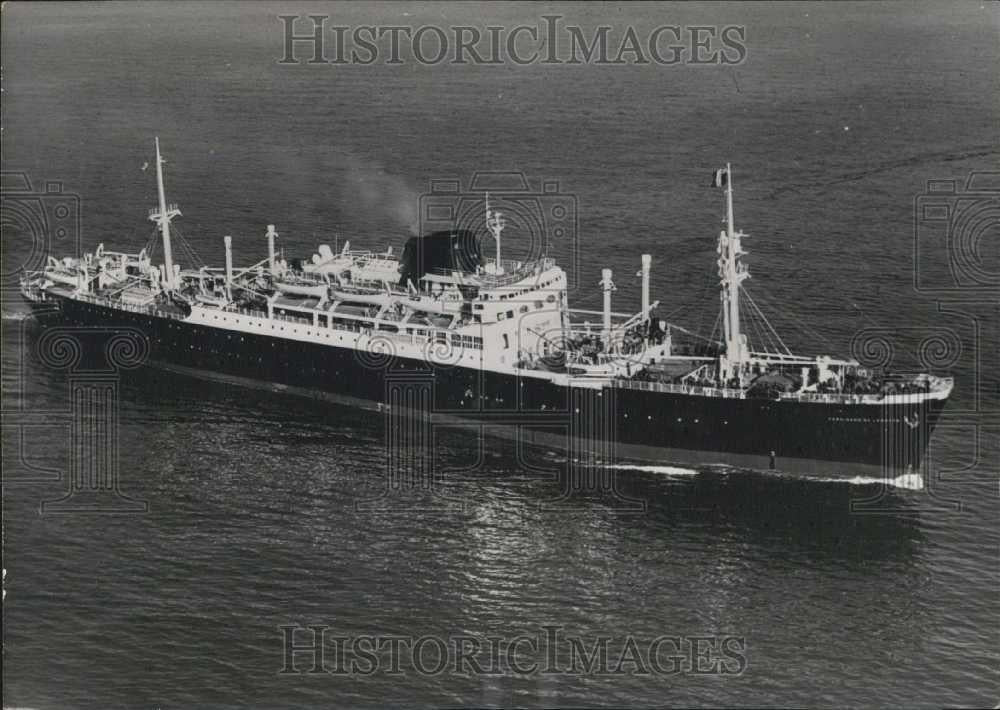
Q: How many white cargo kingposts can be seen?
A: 4